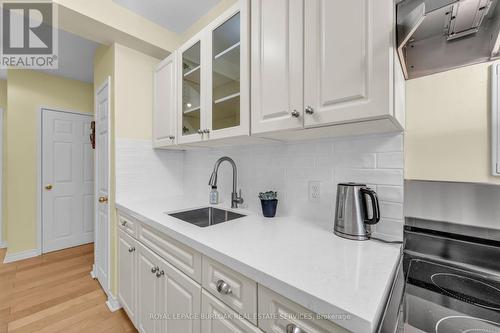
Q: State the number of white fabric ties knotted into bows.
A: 0